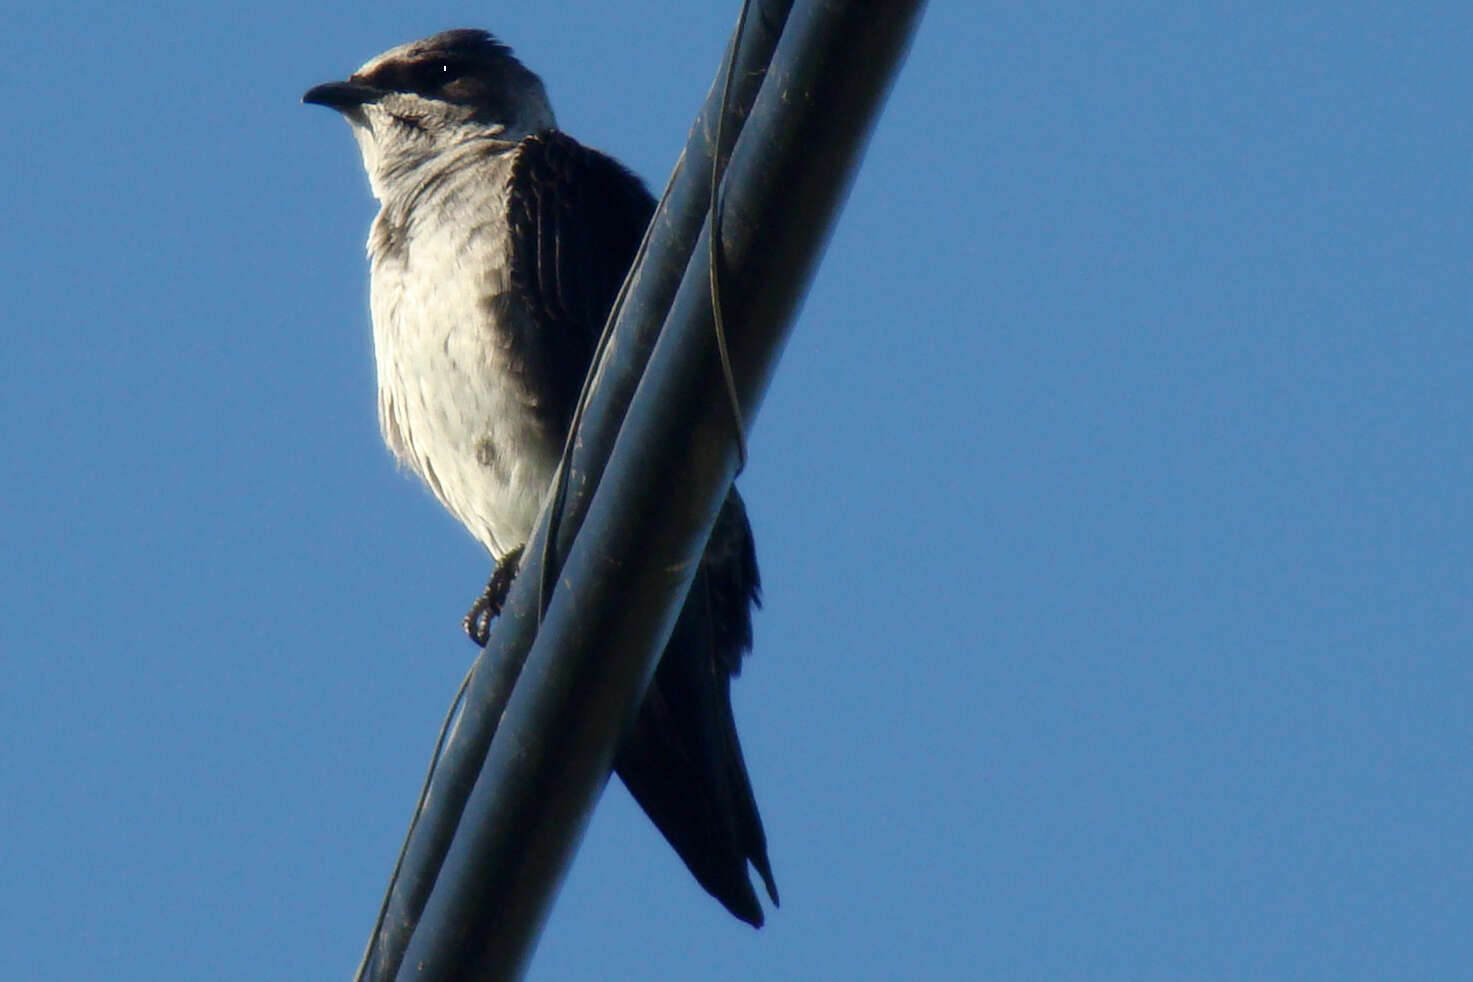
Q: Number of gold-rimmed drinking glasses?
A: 0